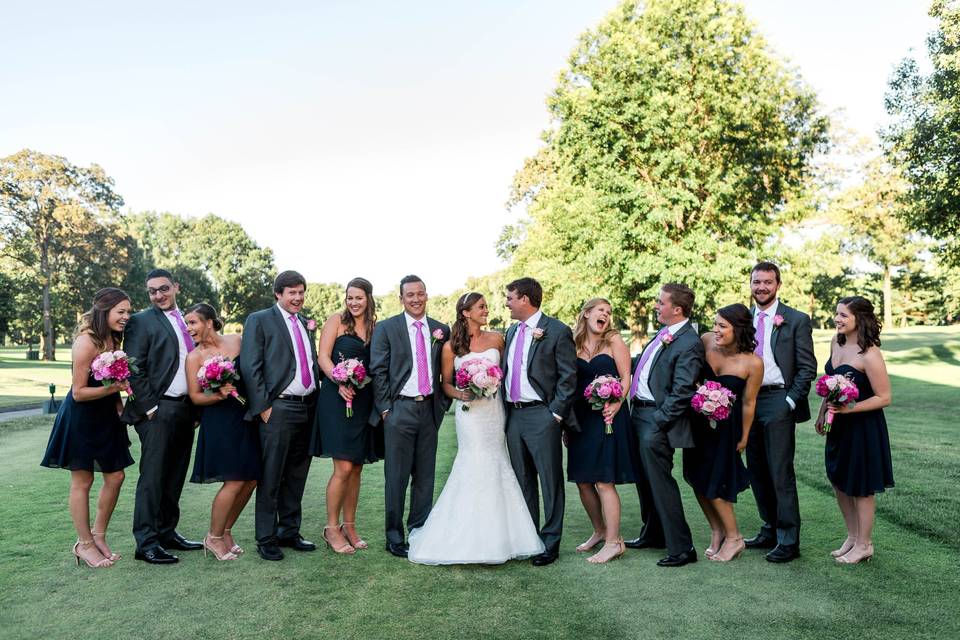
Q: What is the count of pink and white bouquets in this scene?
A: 7